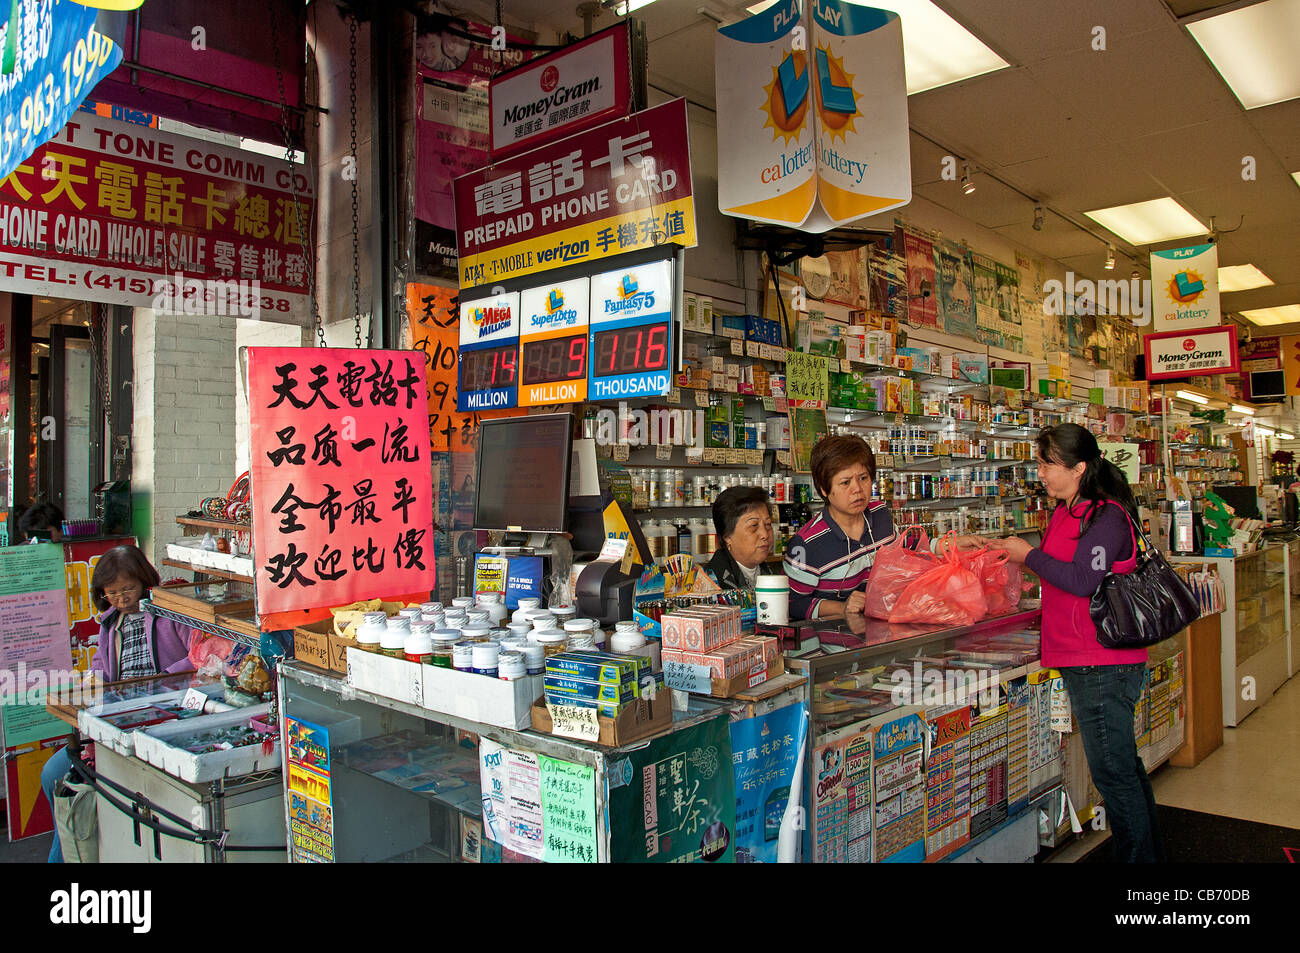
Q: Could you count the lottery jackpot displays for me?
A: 3